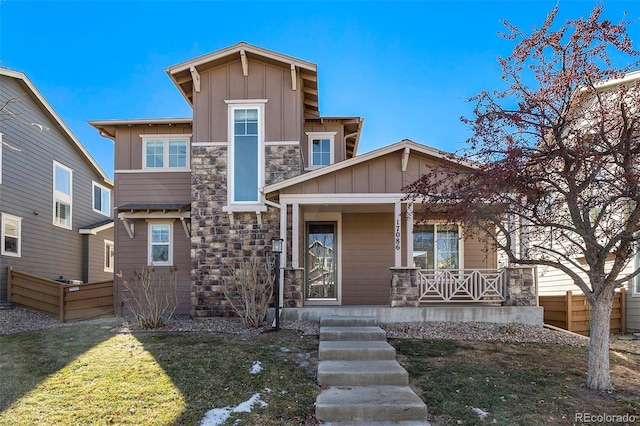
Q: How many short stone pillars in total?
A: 3